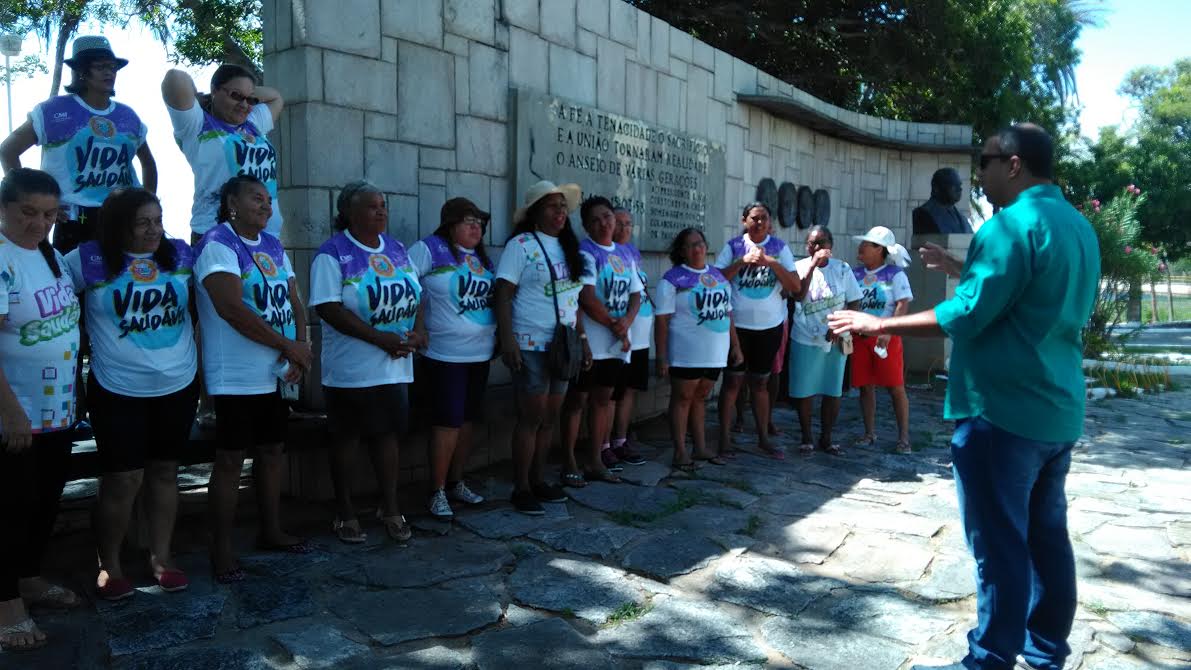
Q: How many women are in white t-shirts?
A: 14